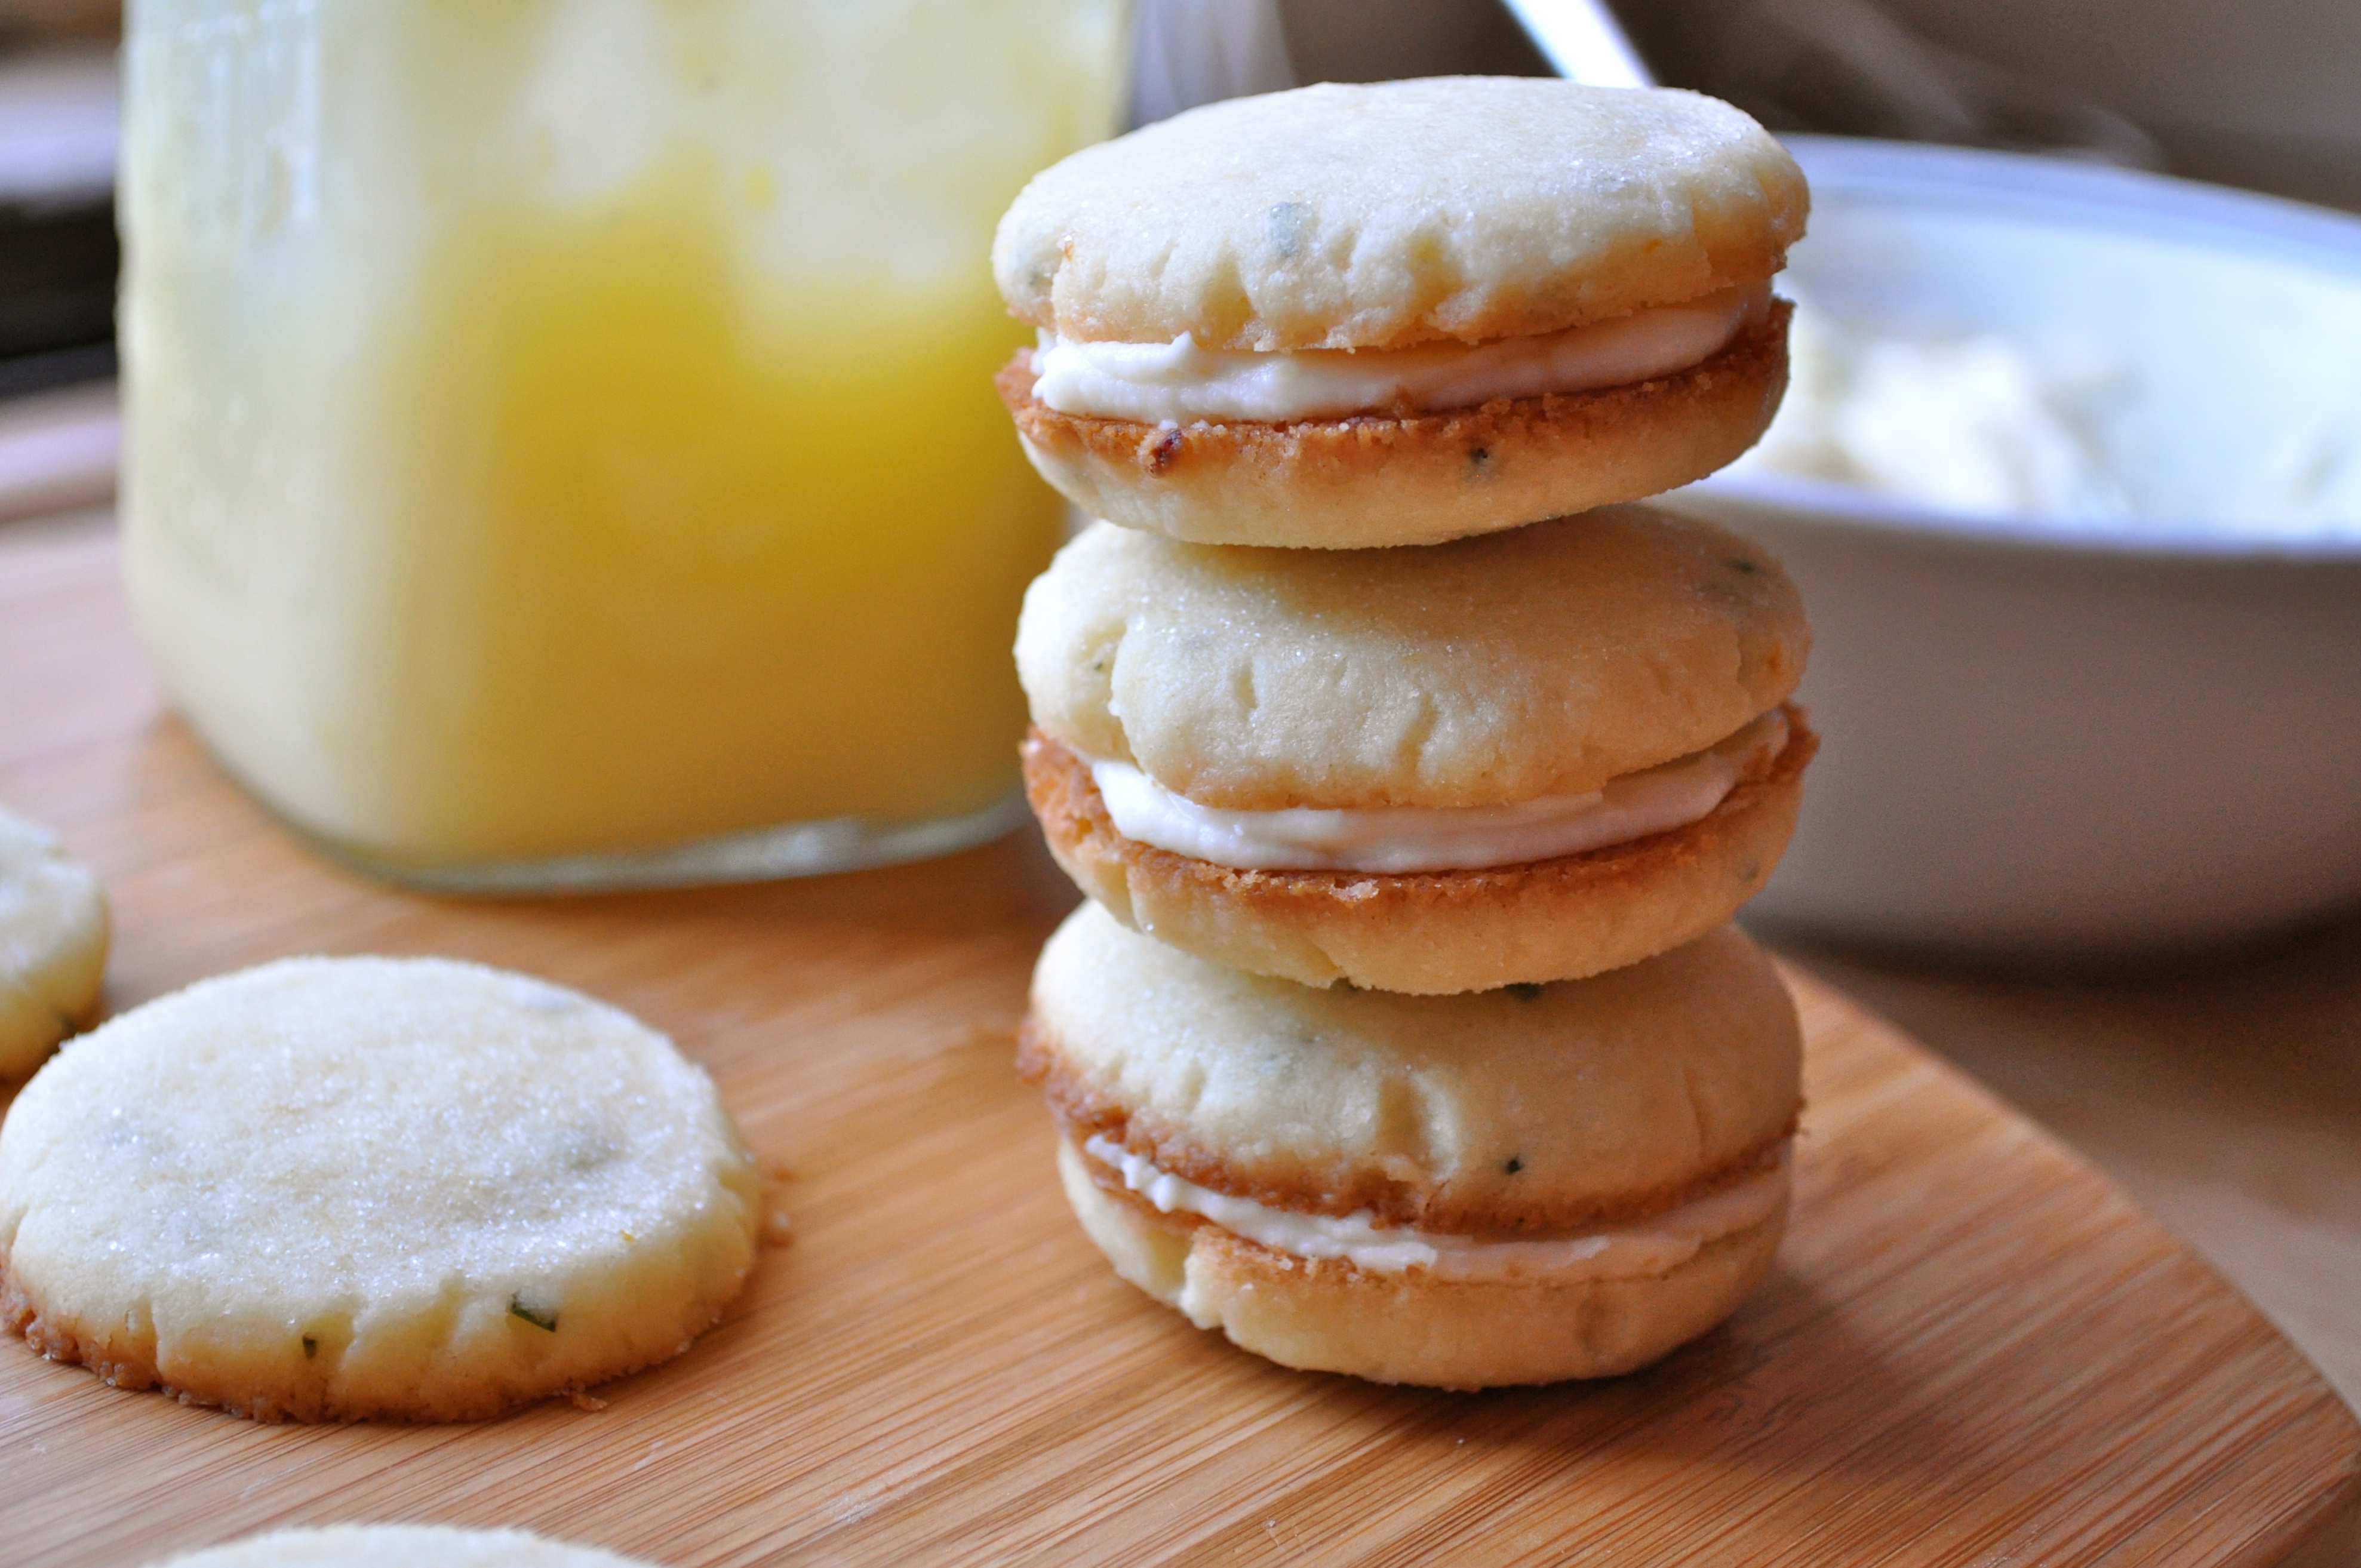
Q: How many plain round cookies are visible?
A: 3